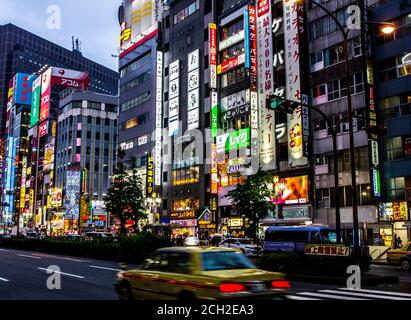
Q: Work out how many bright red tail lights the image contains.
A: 2